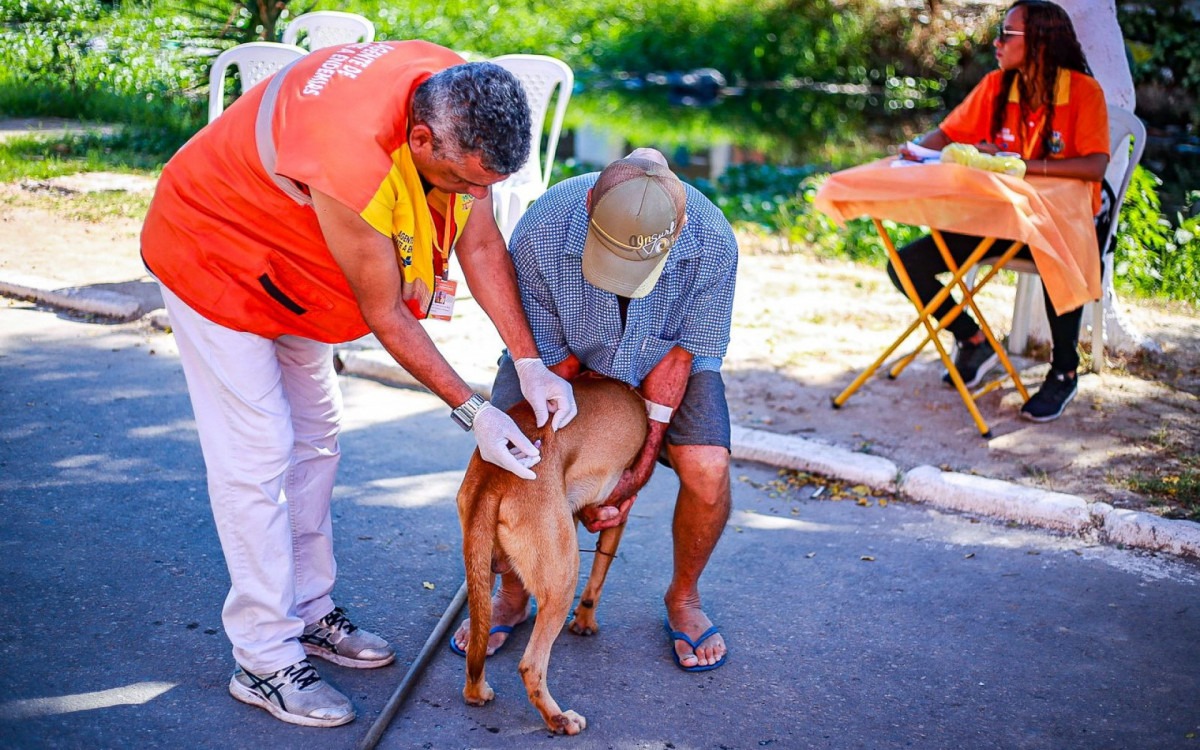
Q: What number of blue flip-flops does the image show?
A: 2